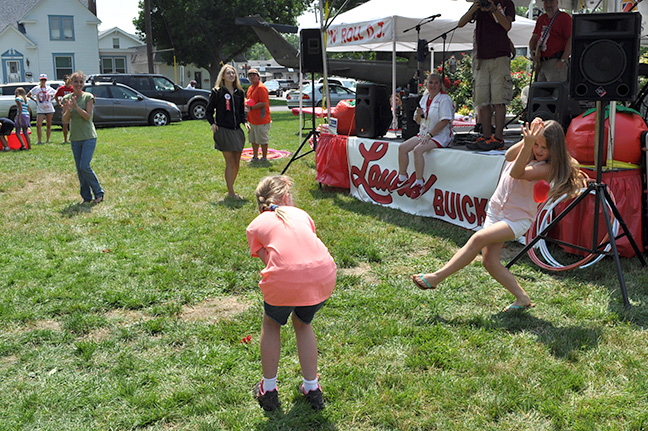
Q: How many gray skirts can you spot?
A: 1